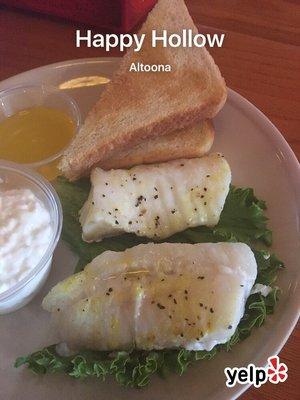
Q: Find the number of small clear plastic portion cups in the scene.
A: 2